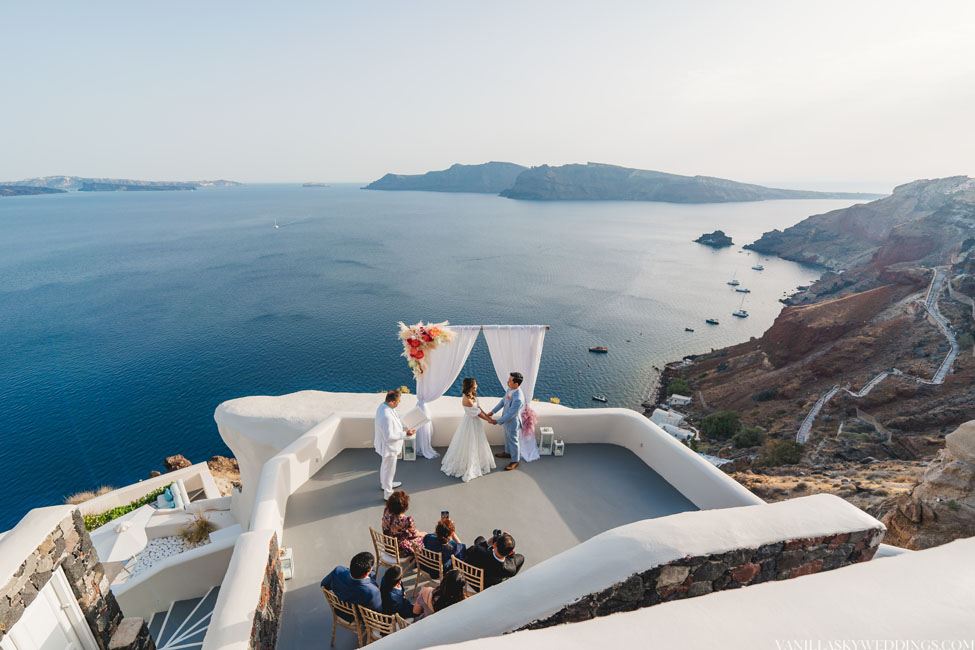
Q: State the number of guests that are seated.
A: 6